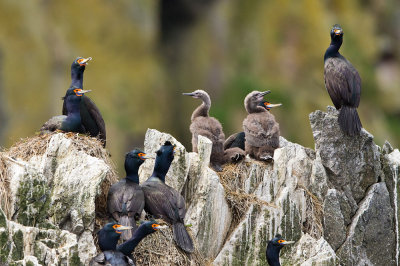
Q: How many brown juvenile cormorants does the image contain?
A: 2